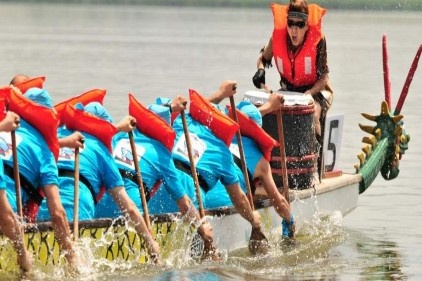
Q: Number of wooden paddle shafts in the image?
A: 6